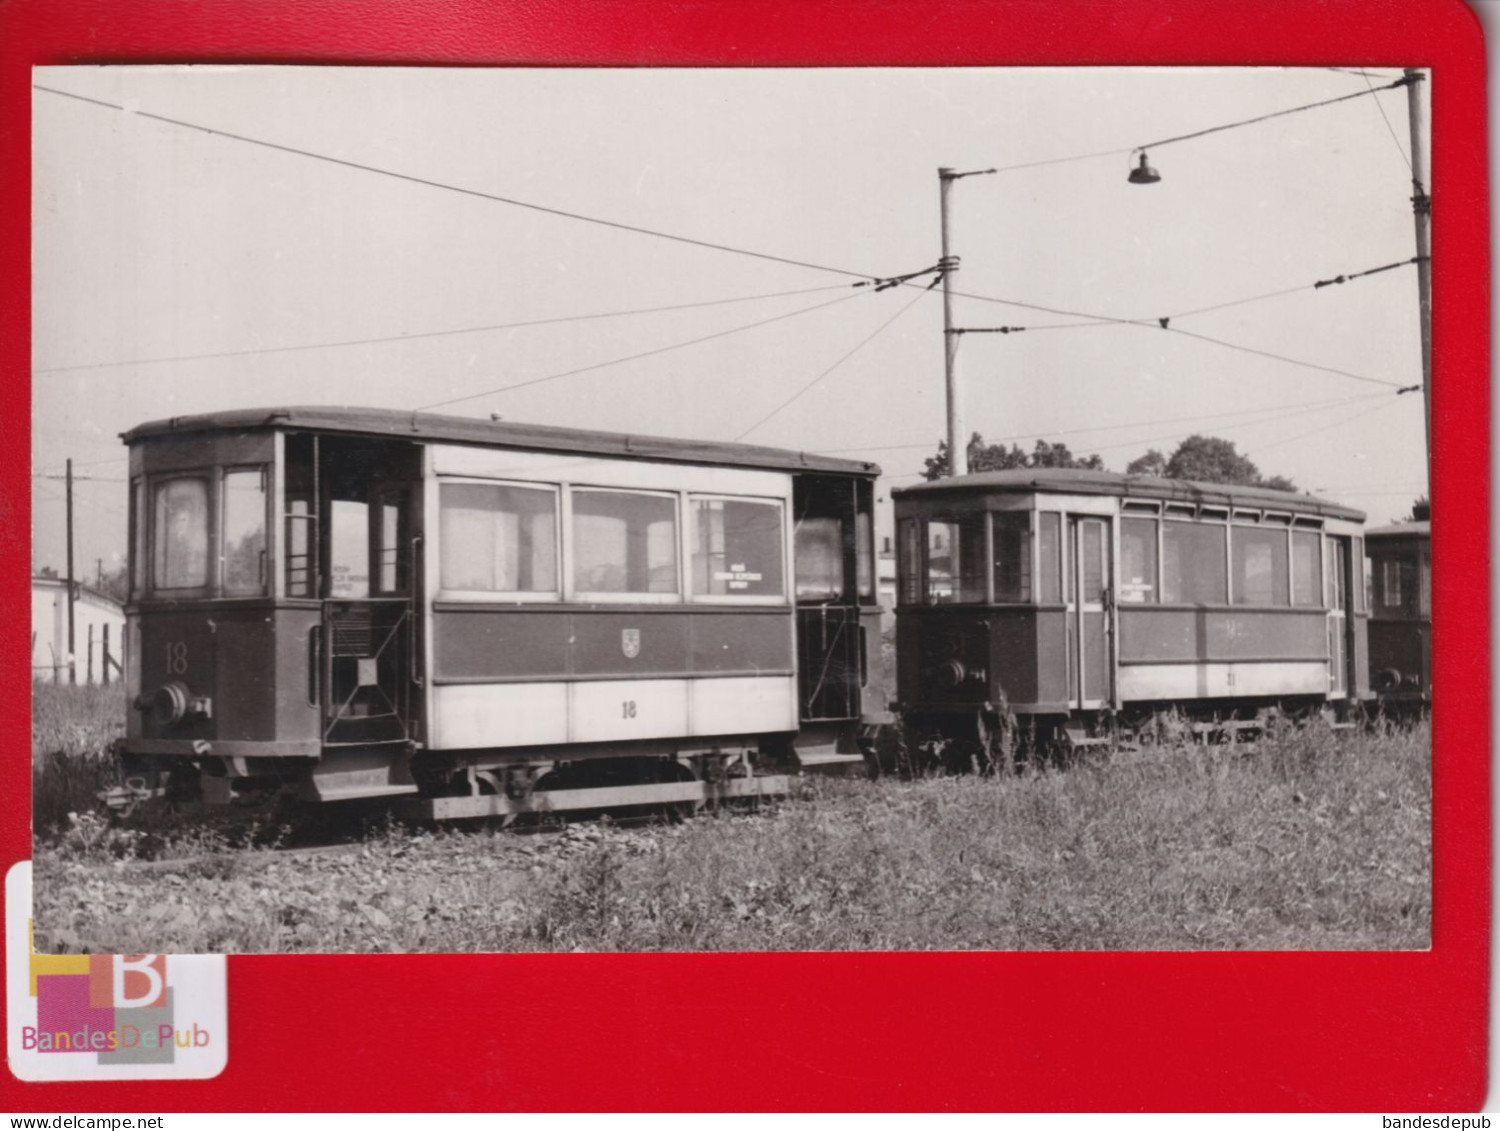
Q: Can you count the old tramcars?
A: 3